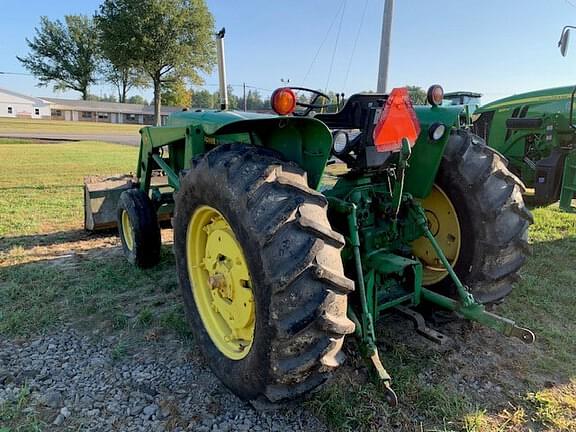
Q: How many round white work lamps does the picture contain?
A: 2